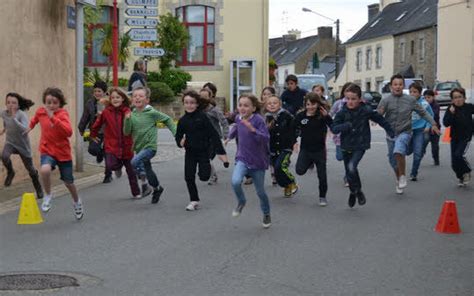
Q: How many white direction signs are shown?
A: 5